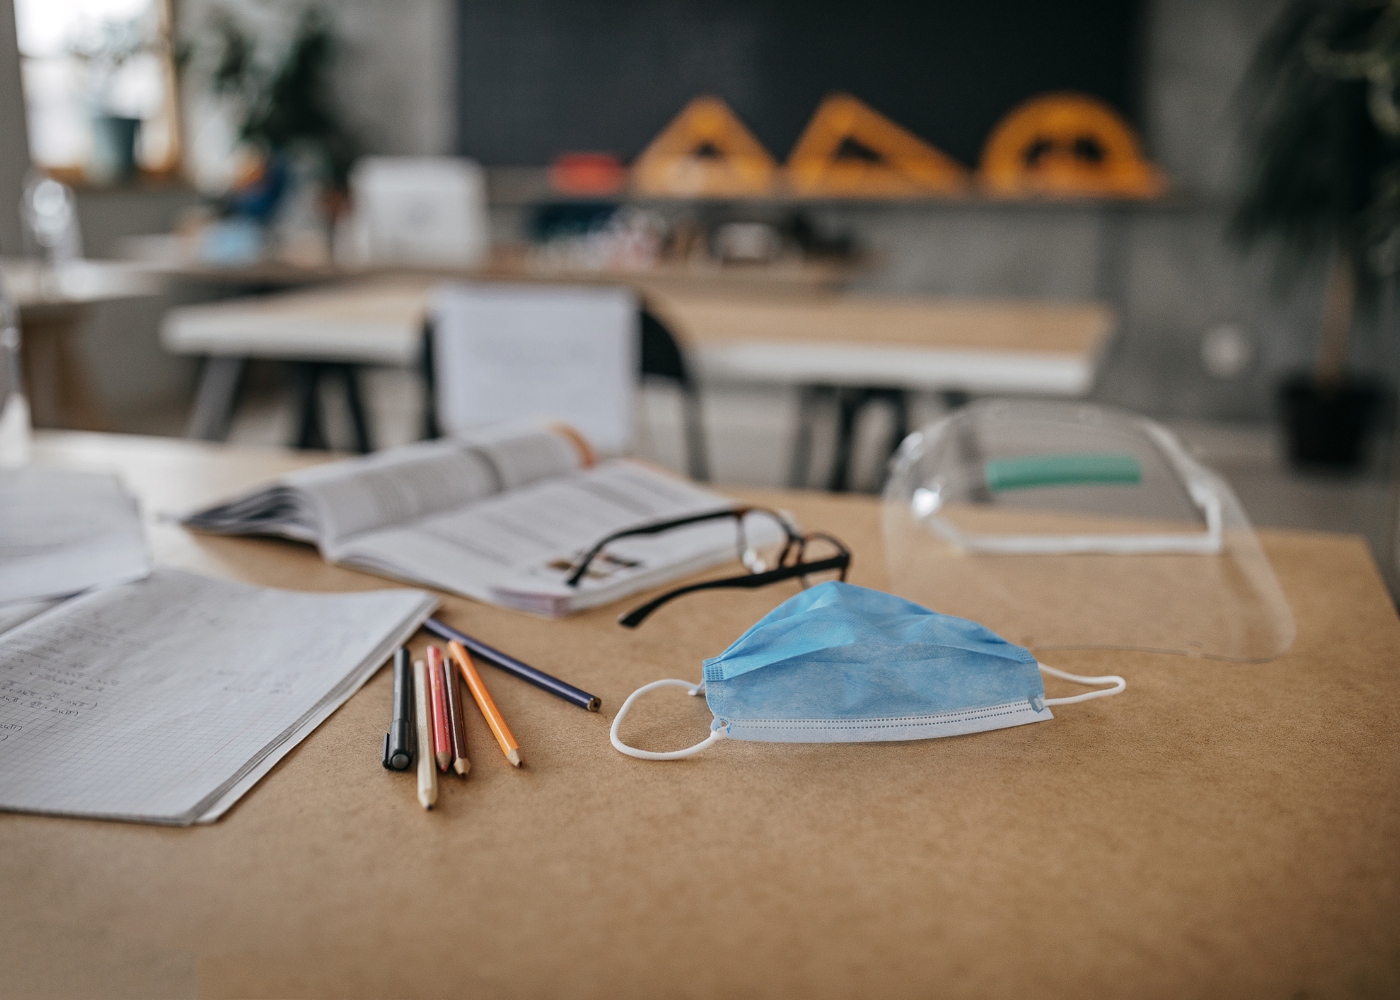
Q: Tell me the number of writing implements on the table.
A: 6